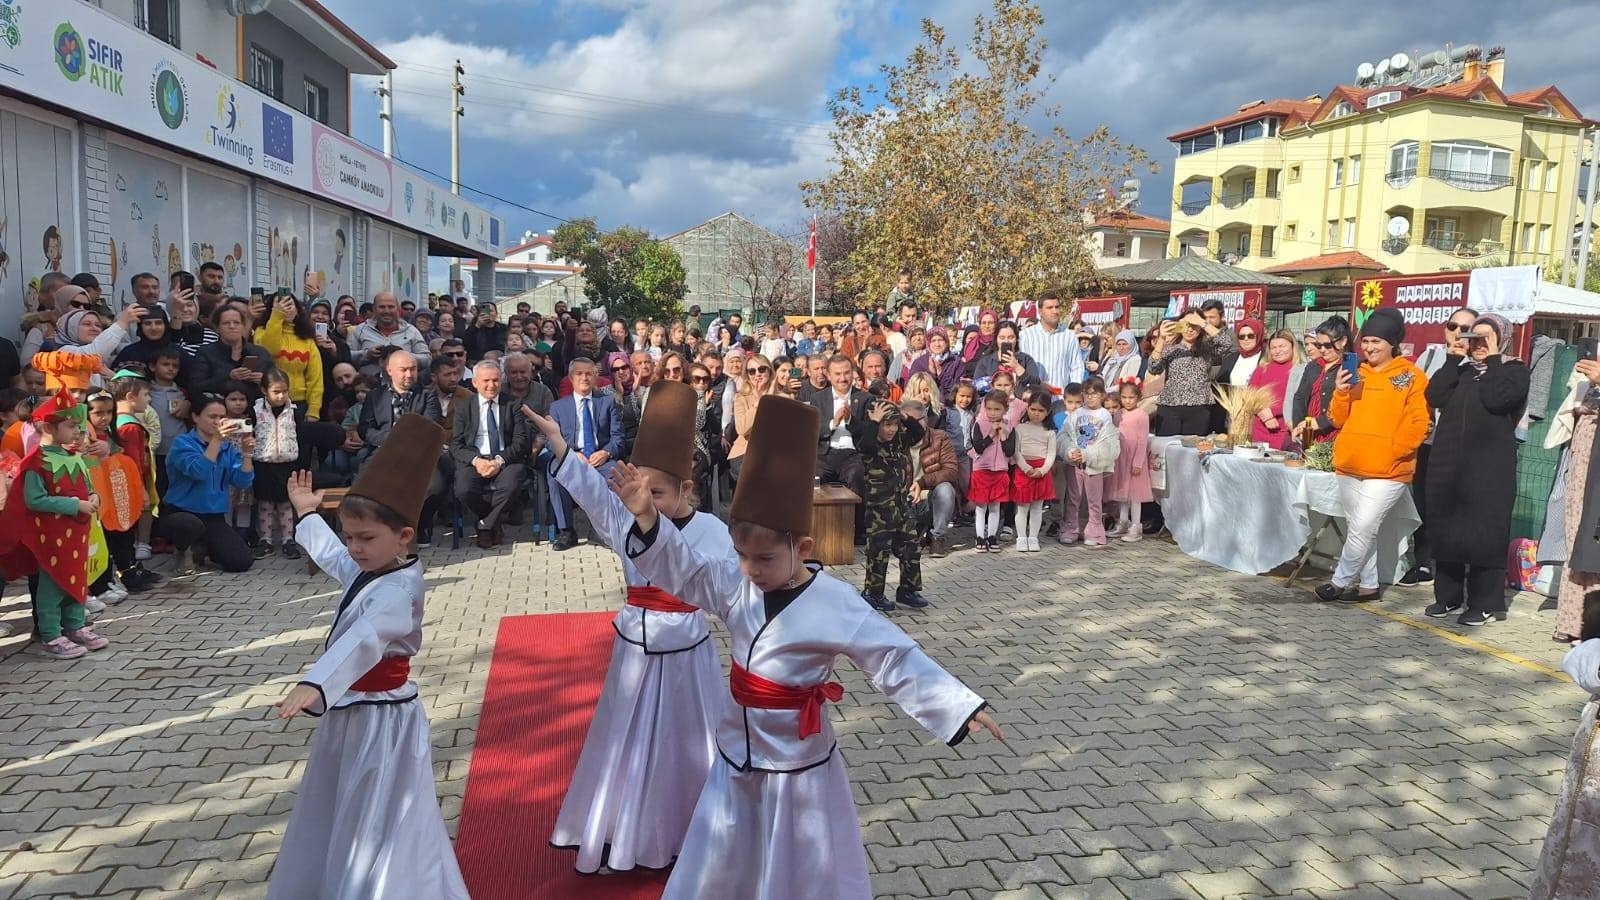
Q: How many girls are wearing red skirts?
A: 2